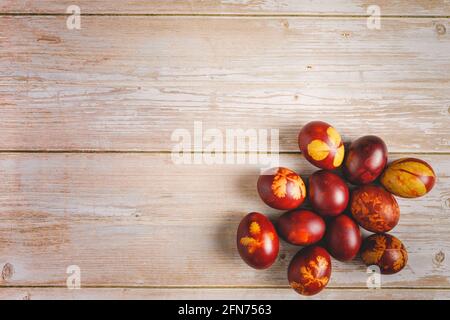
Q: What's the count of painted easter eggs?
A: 11